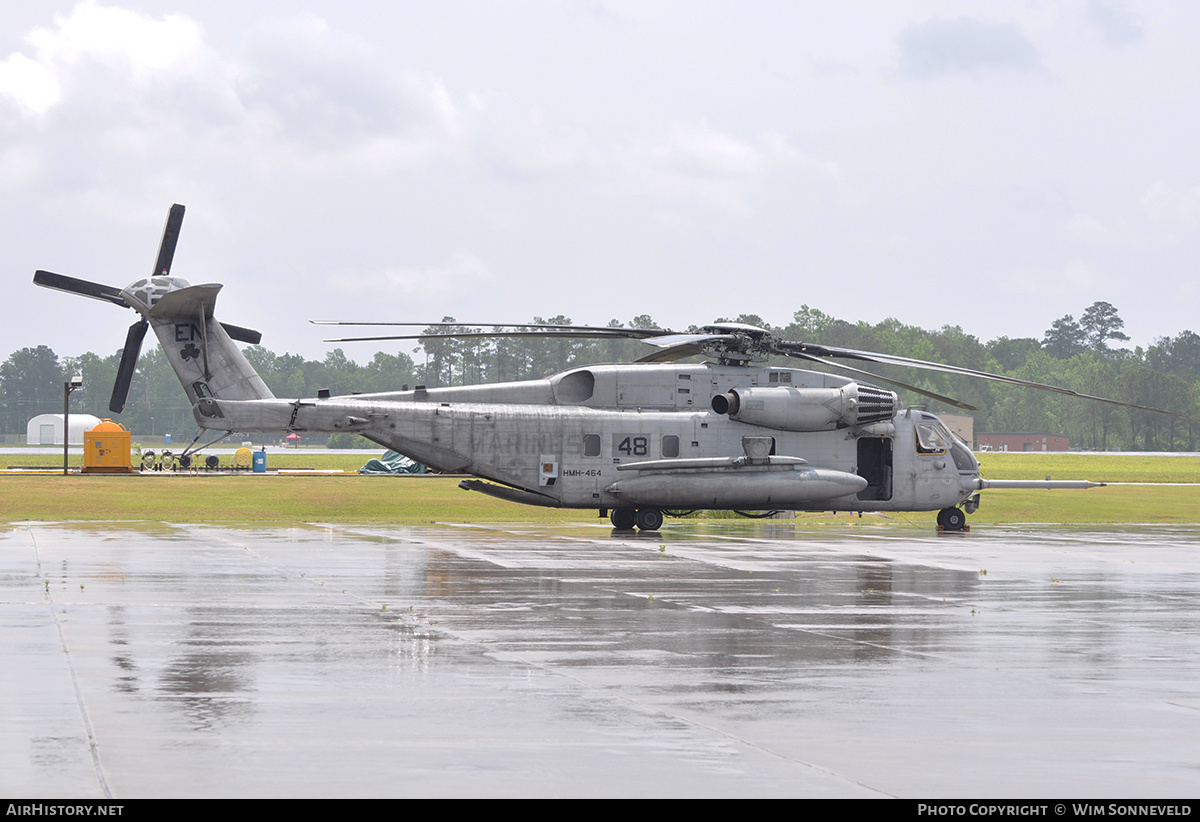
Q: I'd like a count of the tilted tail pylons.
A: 1